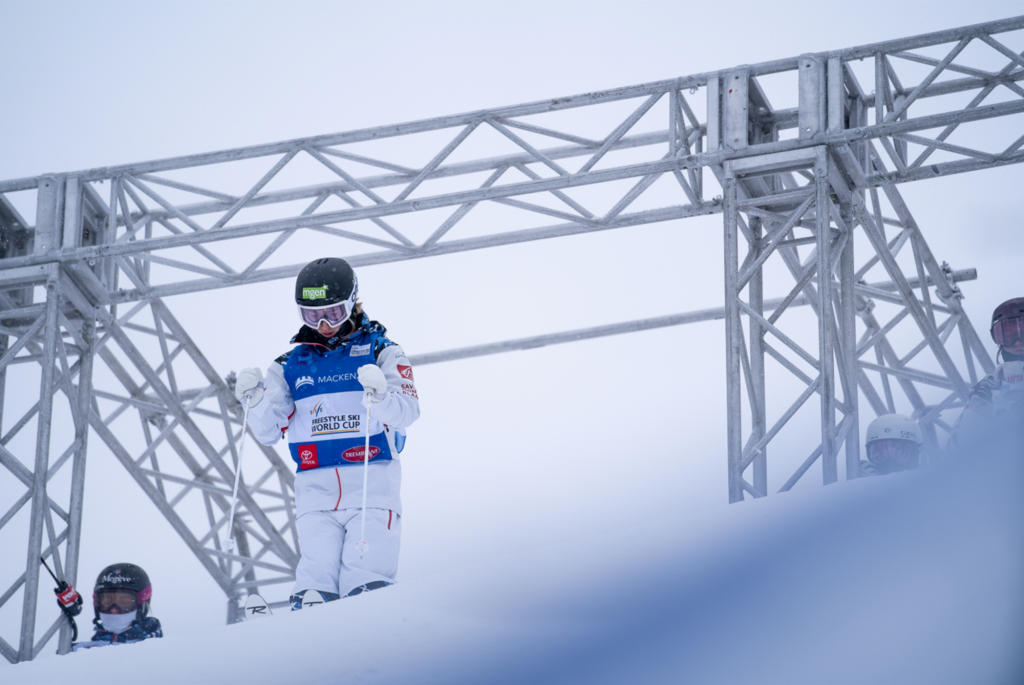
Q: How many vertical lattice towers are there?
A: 2